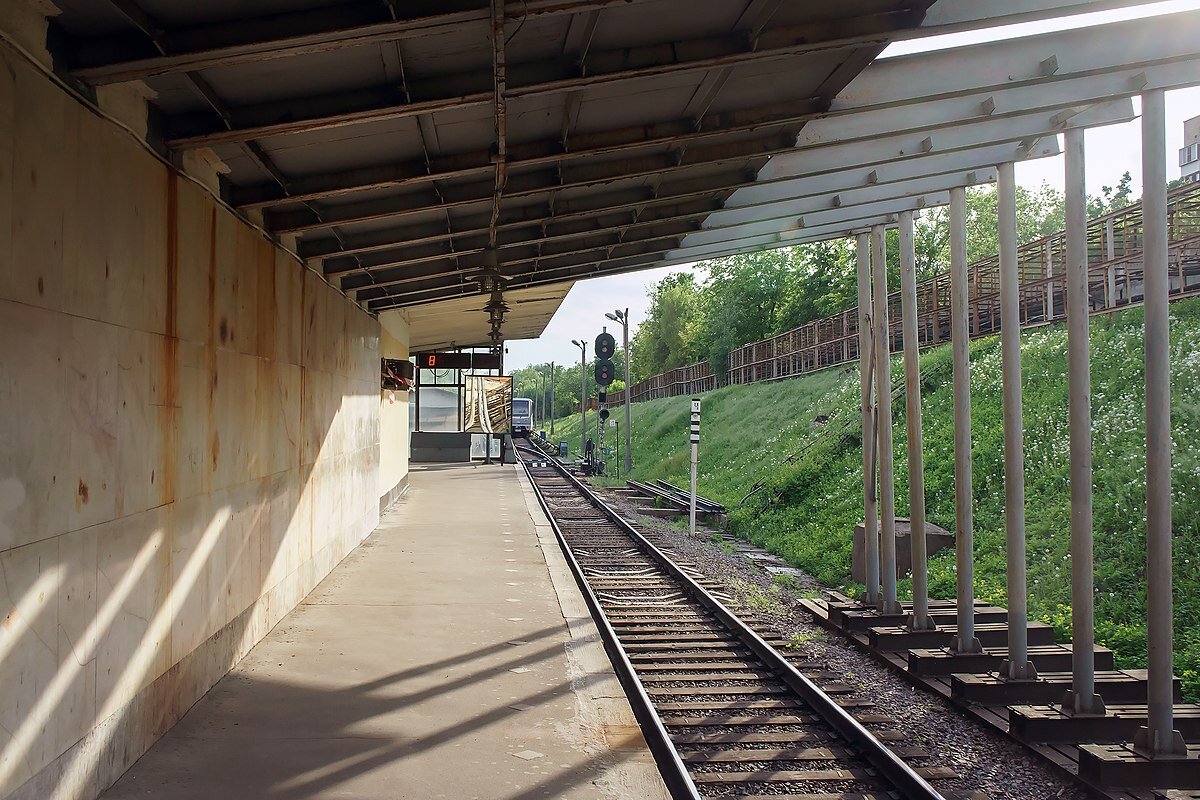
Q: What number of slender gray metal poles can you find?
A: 7